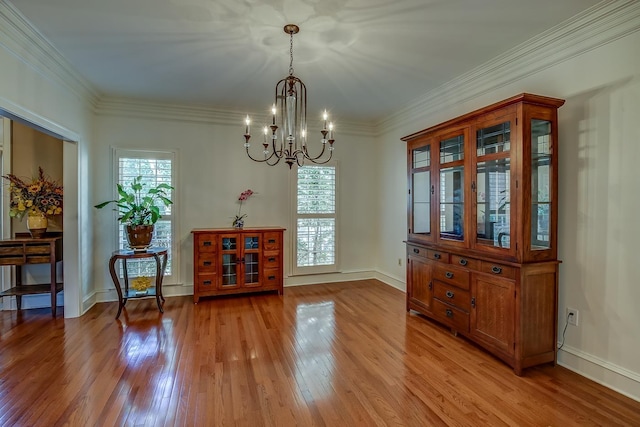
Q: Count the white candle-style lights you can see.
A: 6